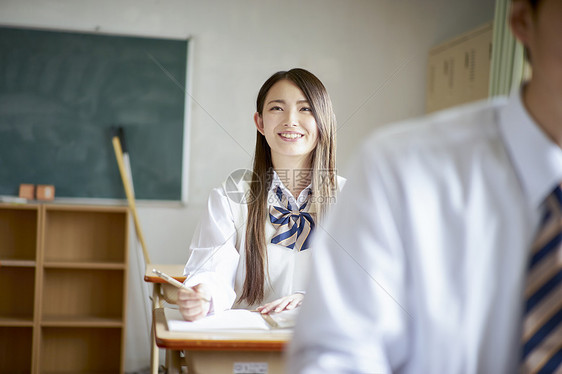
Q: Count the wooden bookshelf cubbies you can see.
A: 6